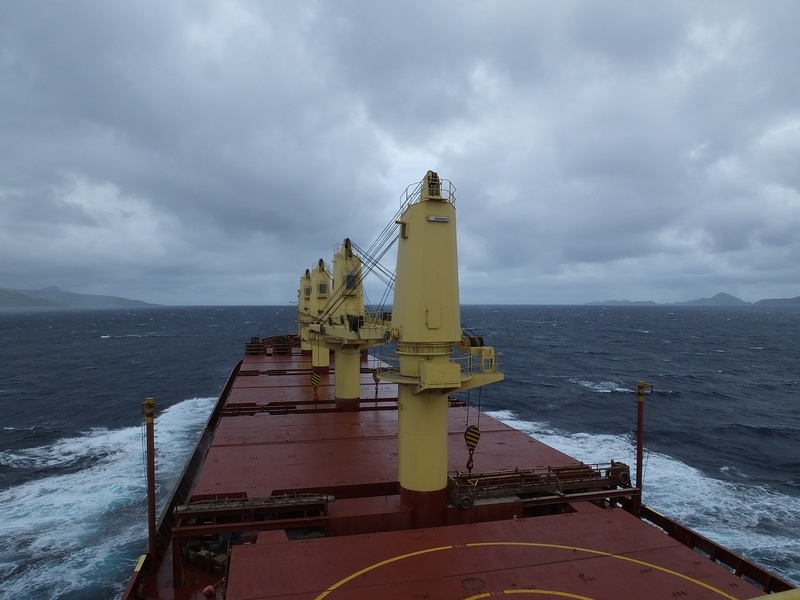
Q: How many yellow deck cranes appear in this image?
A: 4